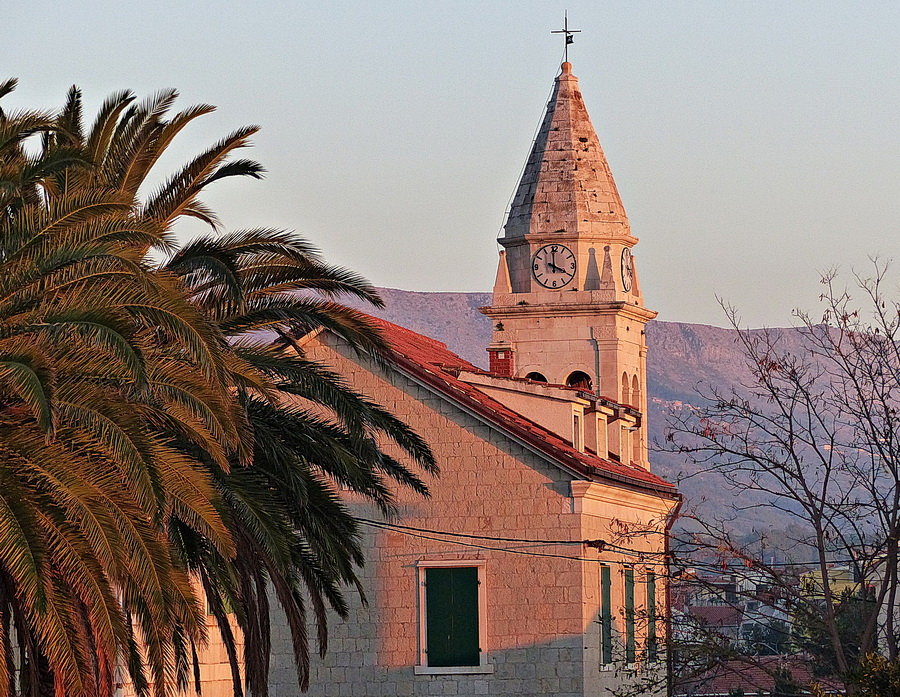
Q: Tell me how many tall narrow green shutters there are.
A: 3